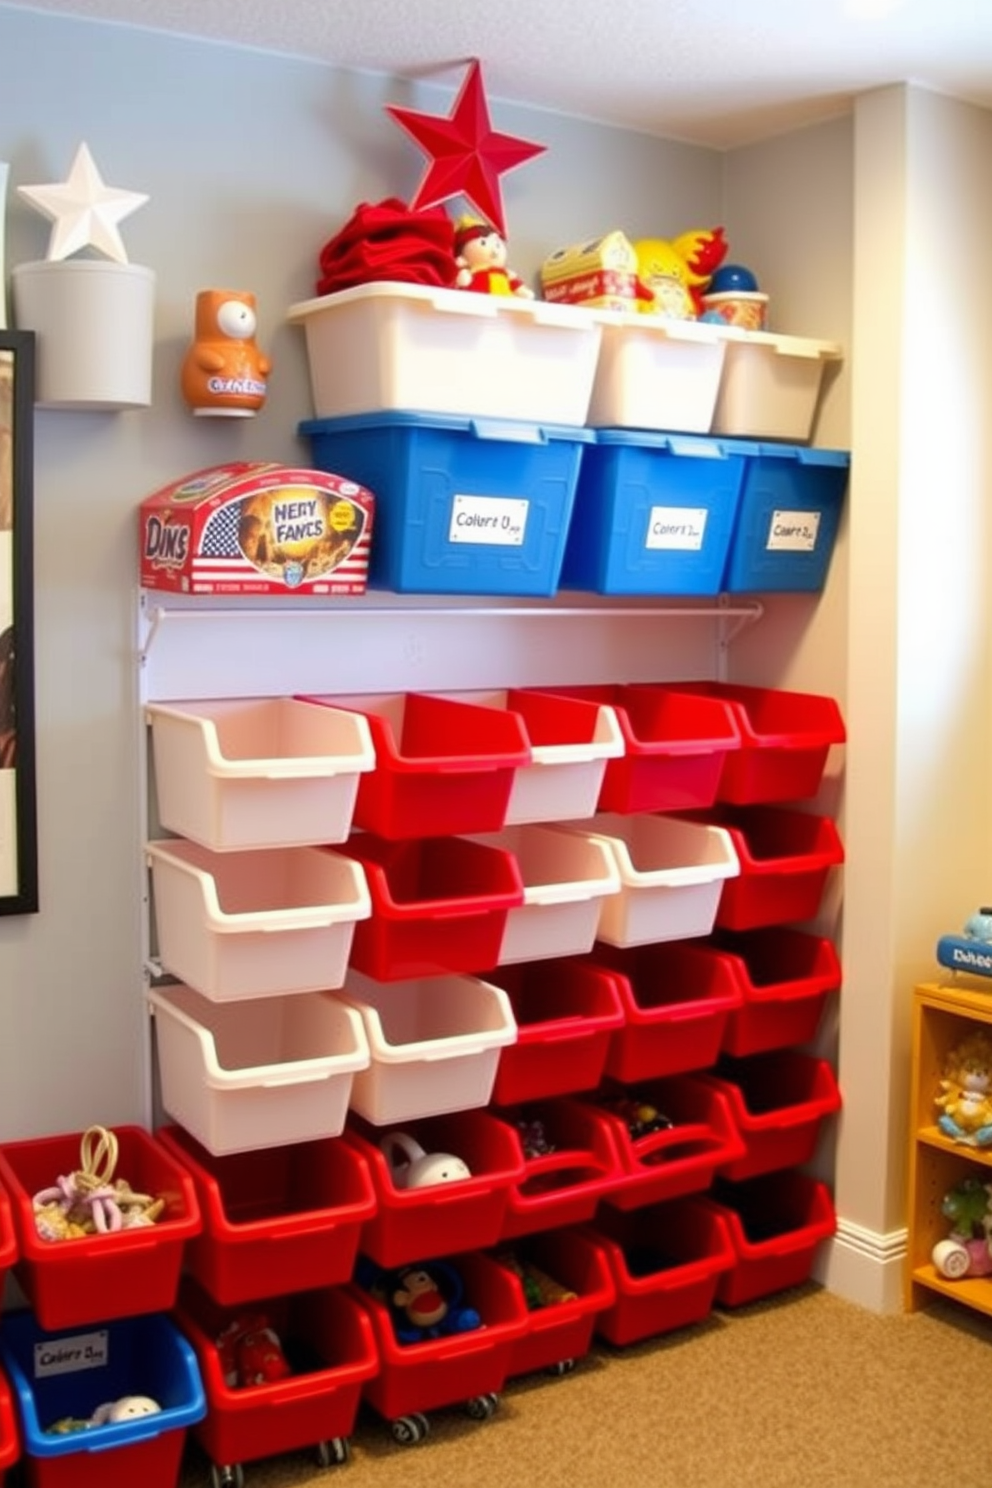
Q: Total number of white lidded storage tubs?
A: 3